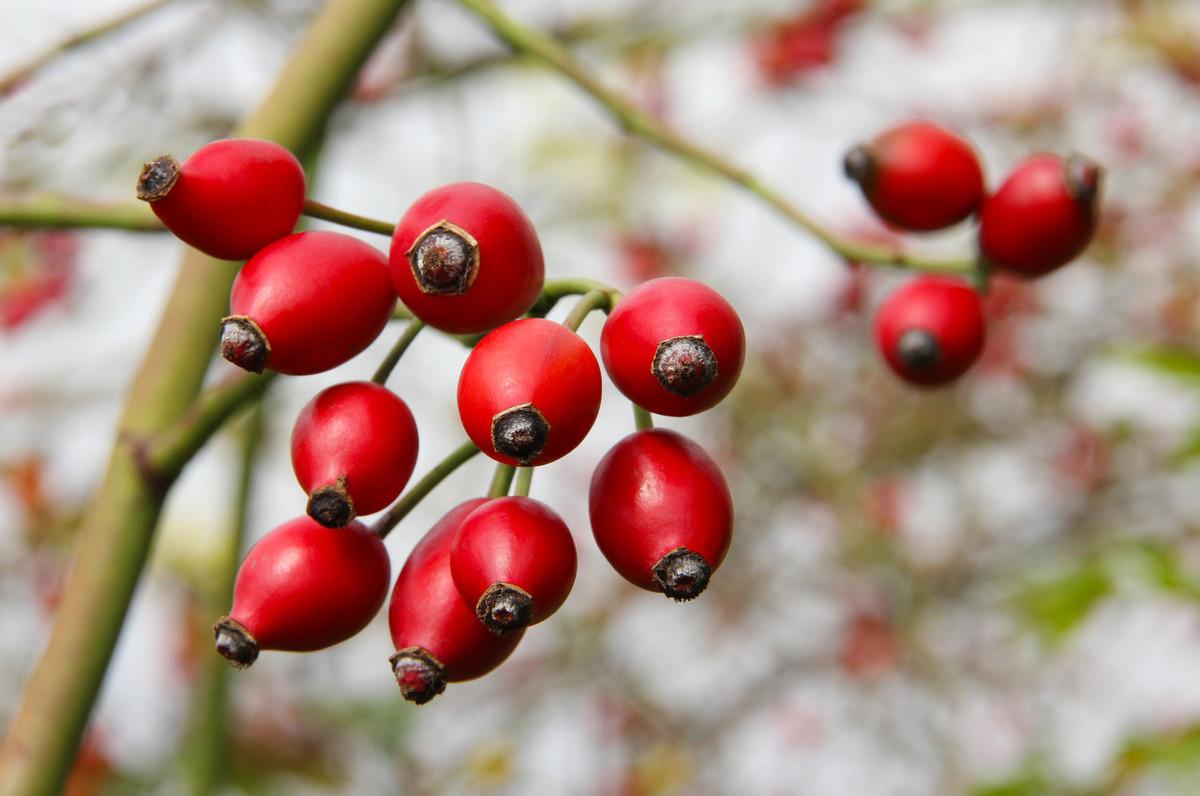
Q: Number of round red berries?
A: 13